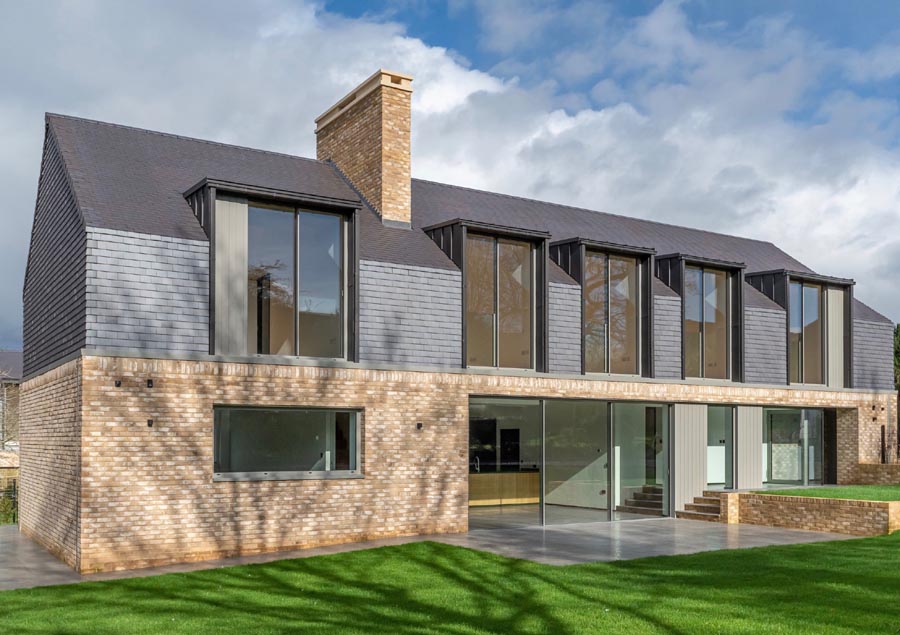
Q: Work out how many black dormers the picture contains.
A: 5